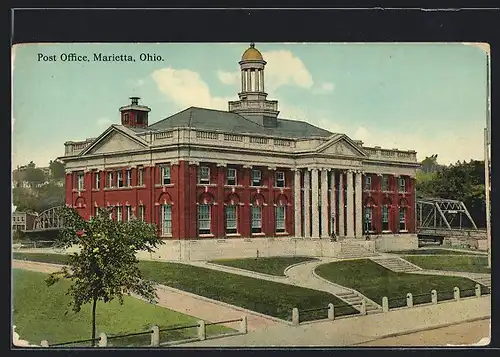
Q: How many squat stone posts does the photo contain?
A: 13